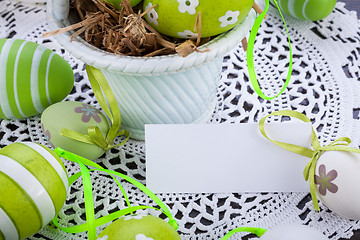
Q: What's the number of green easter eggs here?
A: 7